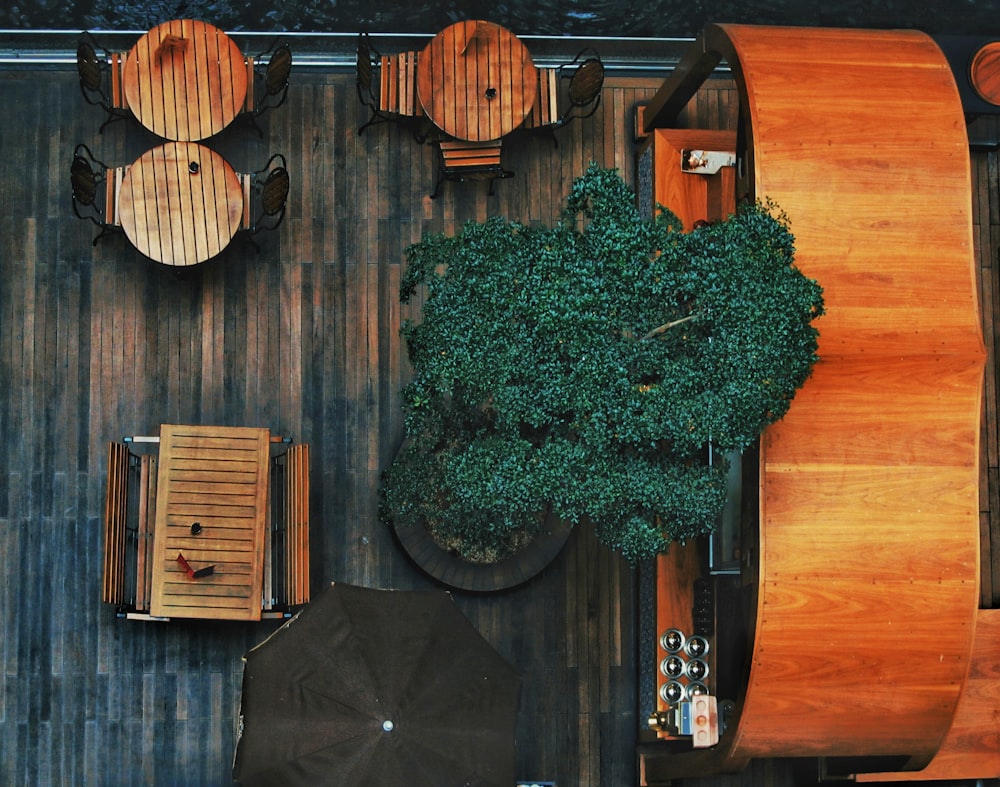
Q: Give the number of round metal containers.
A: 6